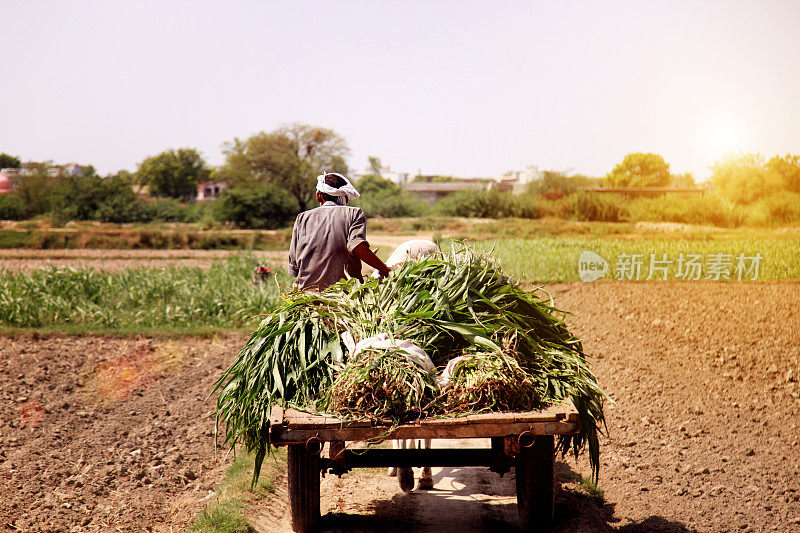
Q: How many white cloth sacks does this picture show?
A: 2